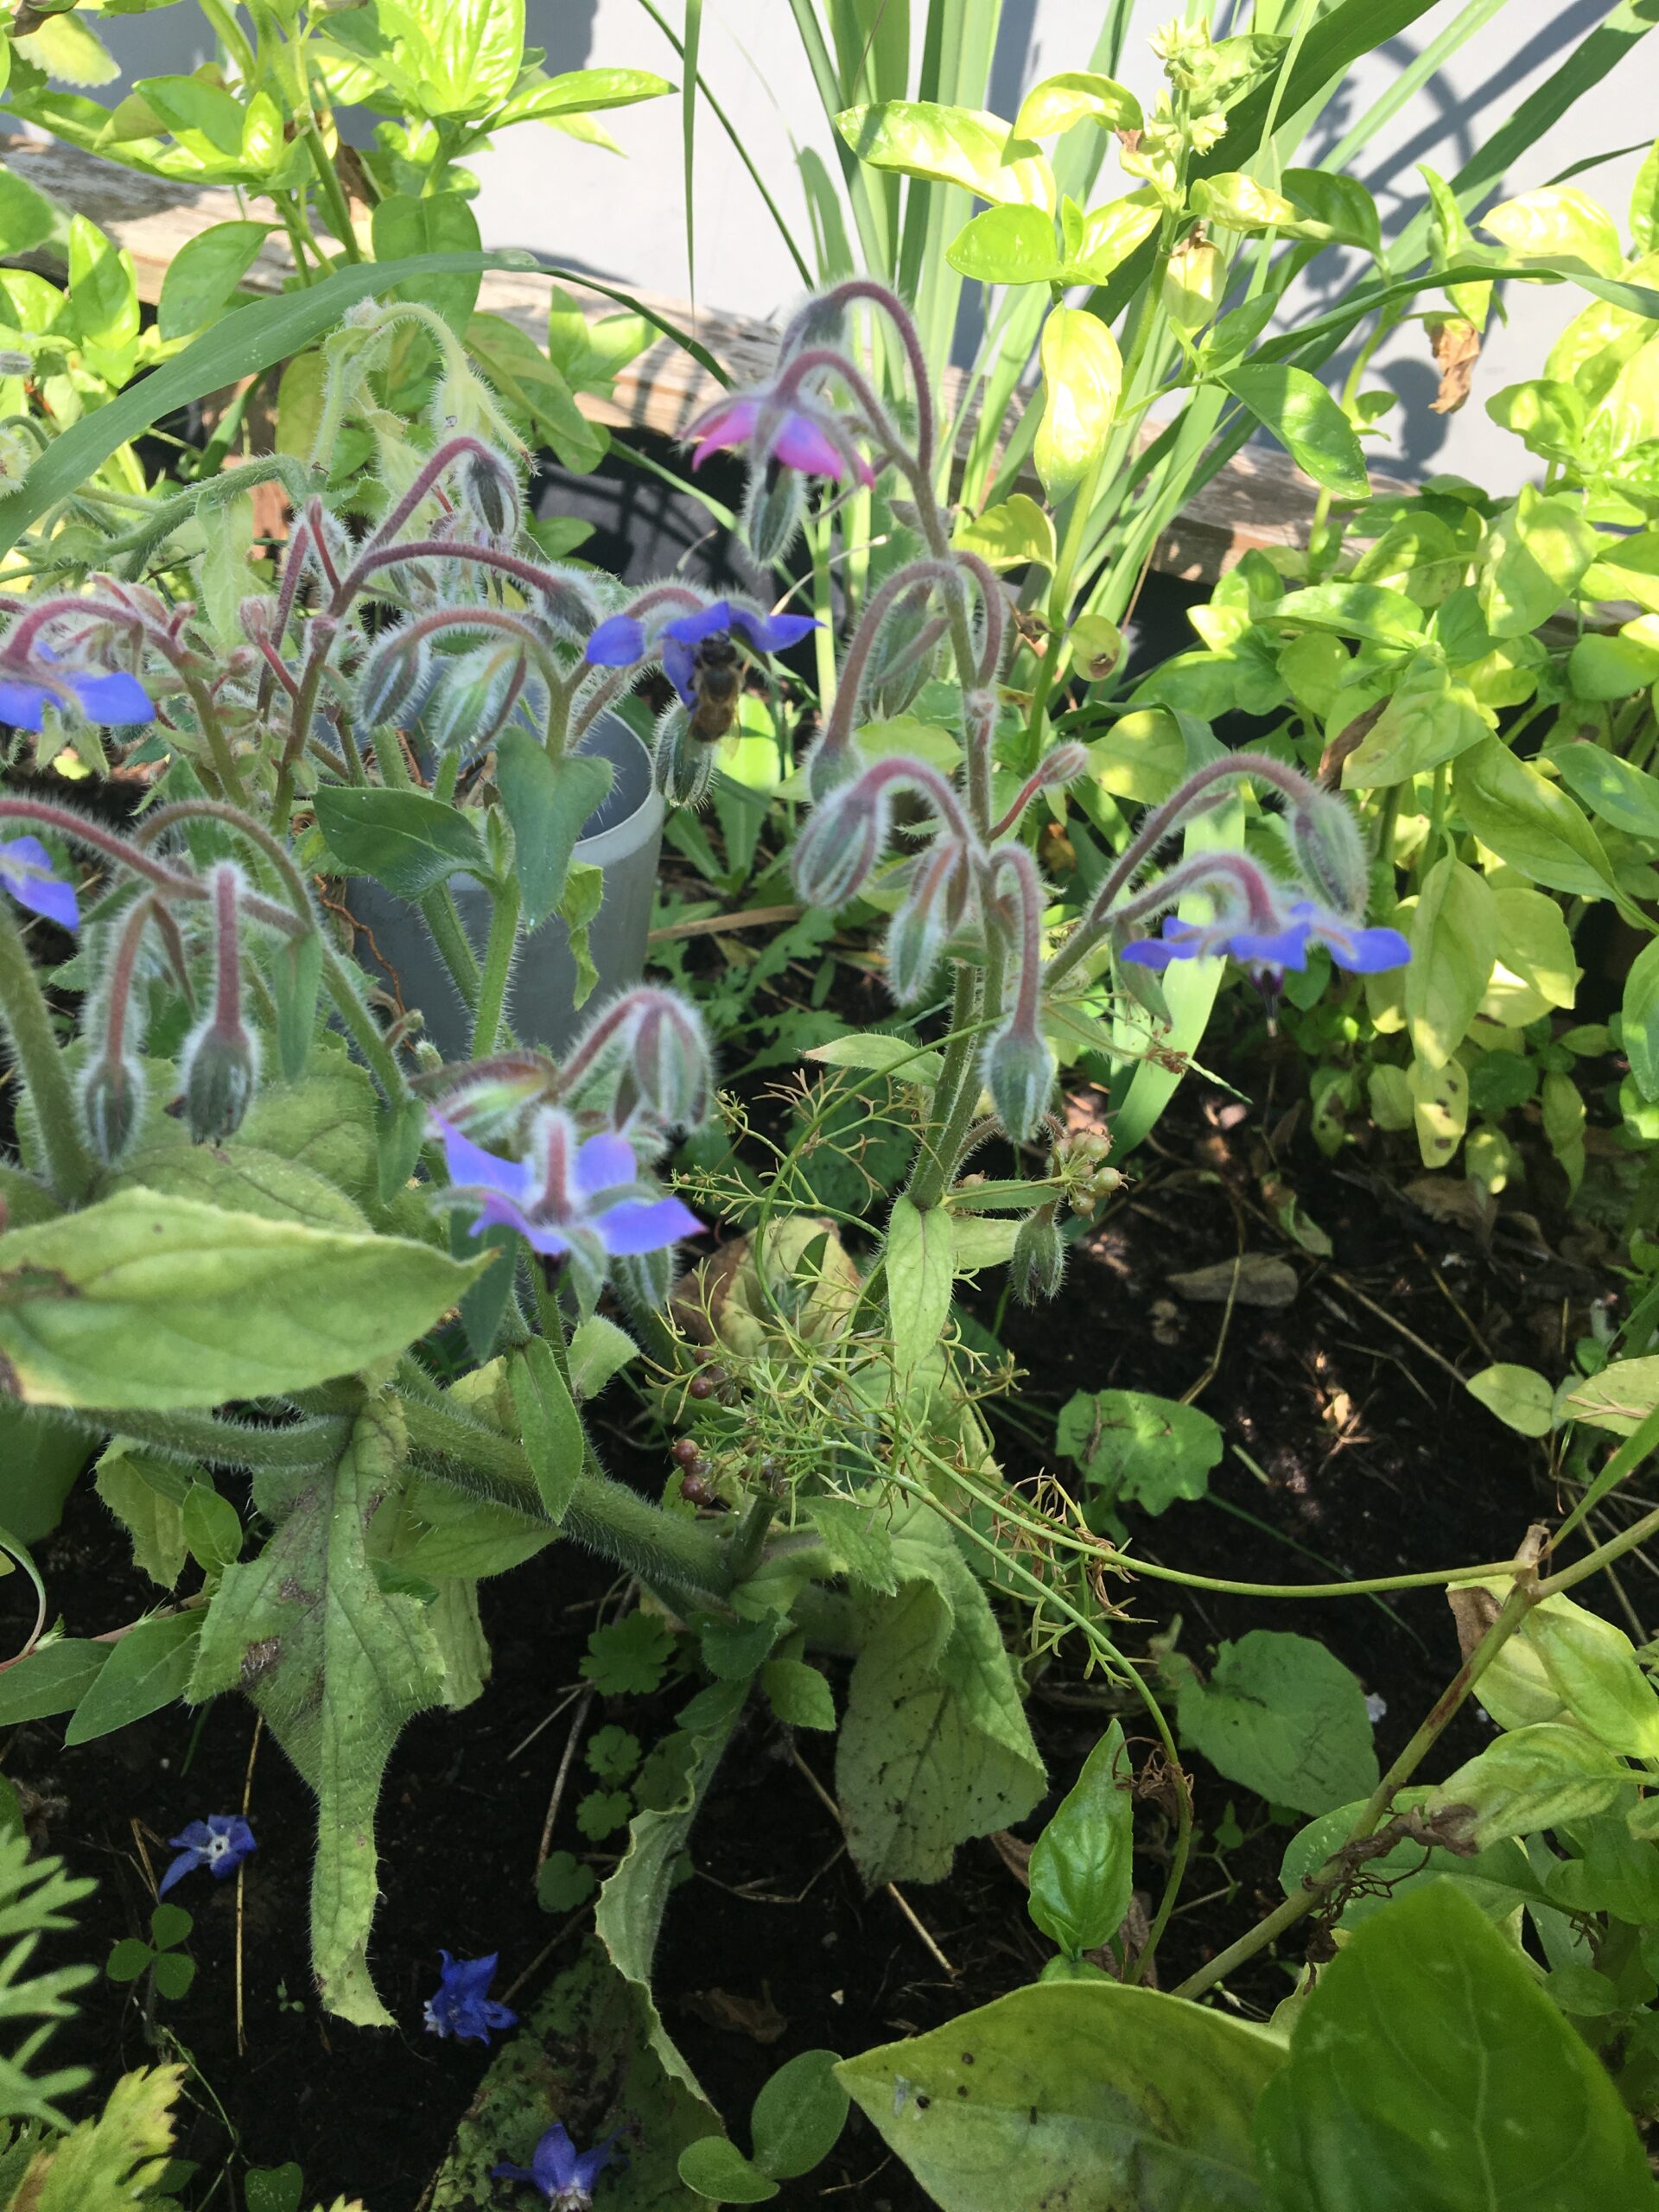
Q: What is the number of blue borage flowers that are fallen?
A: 3